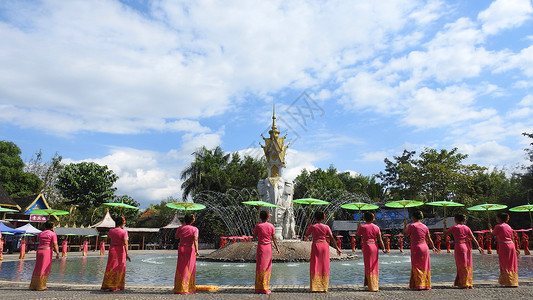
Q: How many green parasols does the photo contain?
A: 11